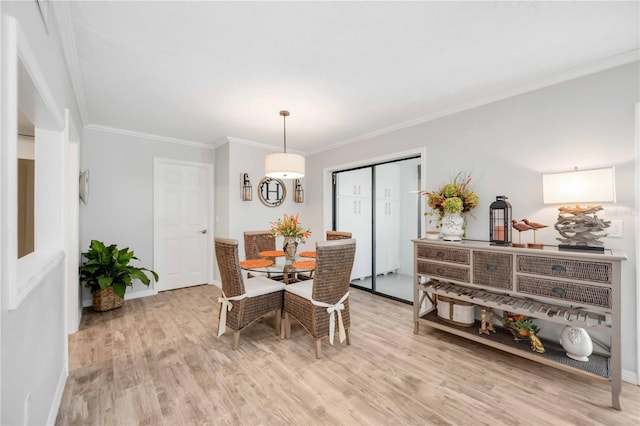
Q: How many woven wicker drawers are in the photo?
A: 5